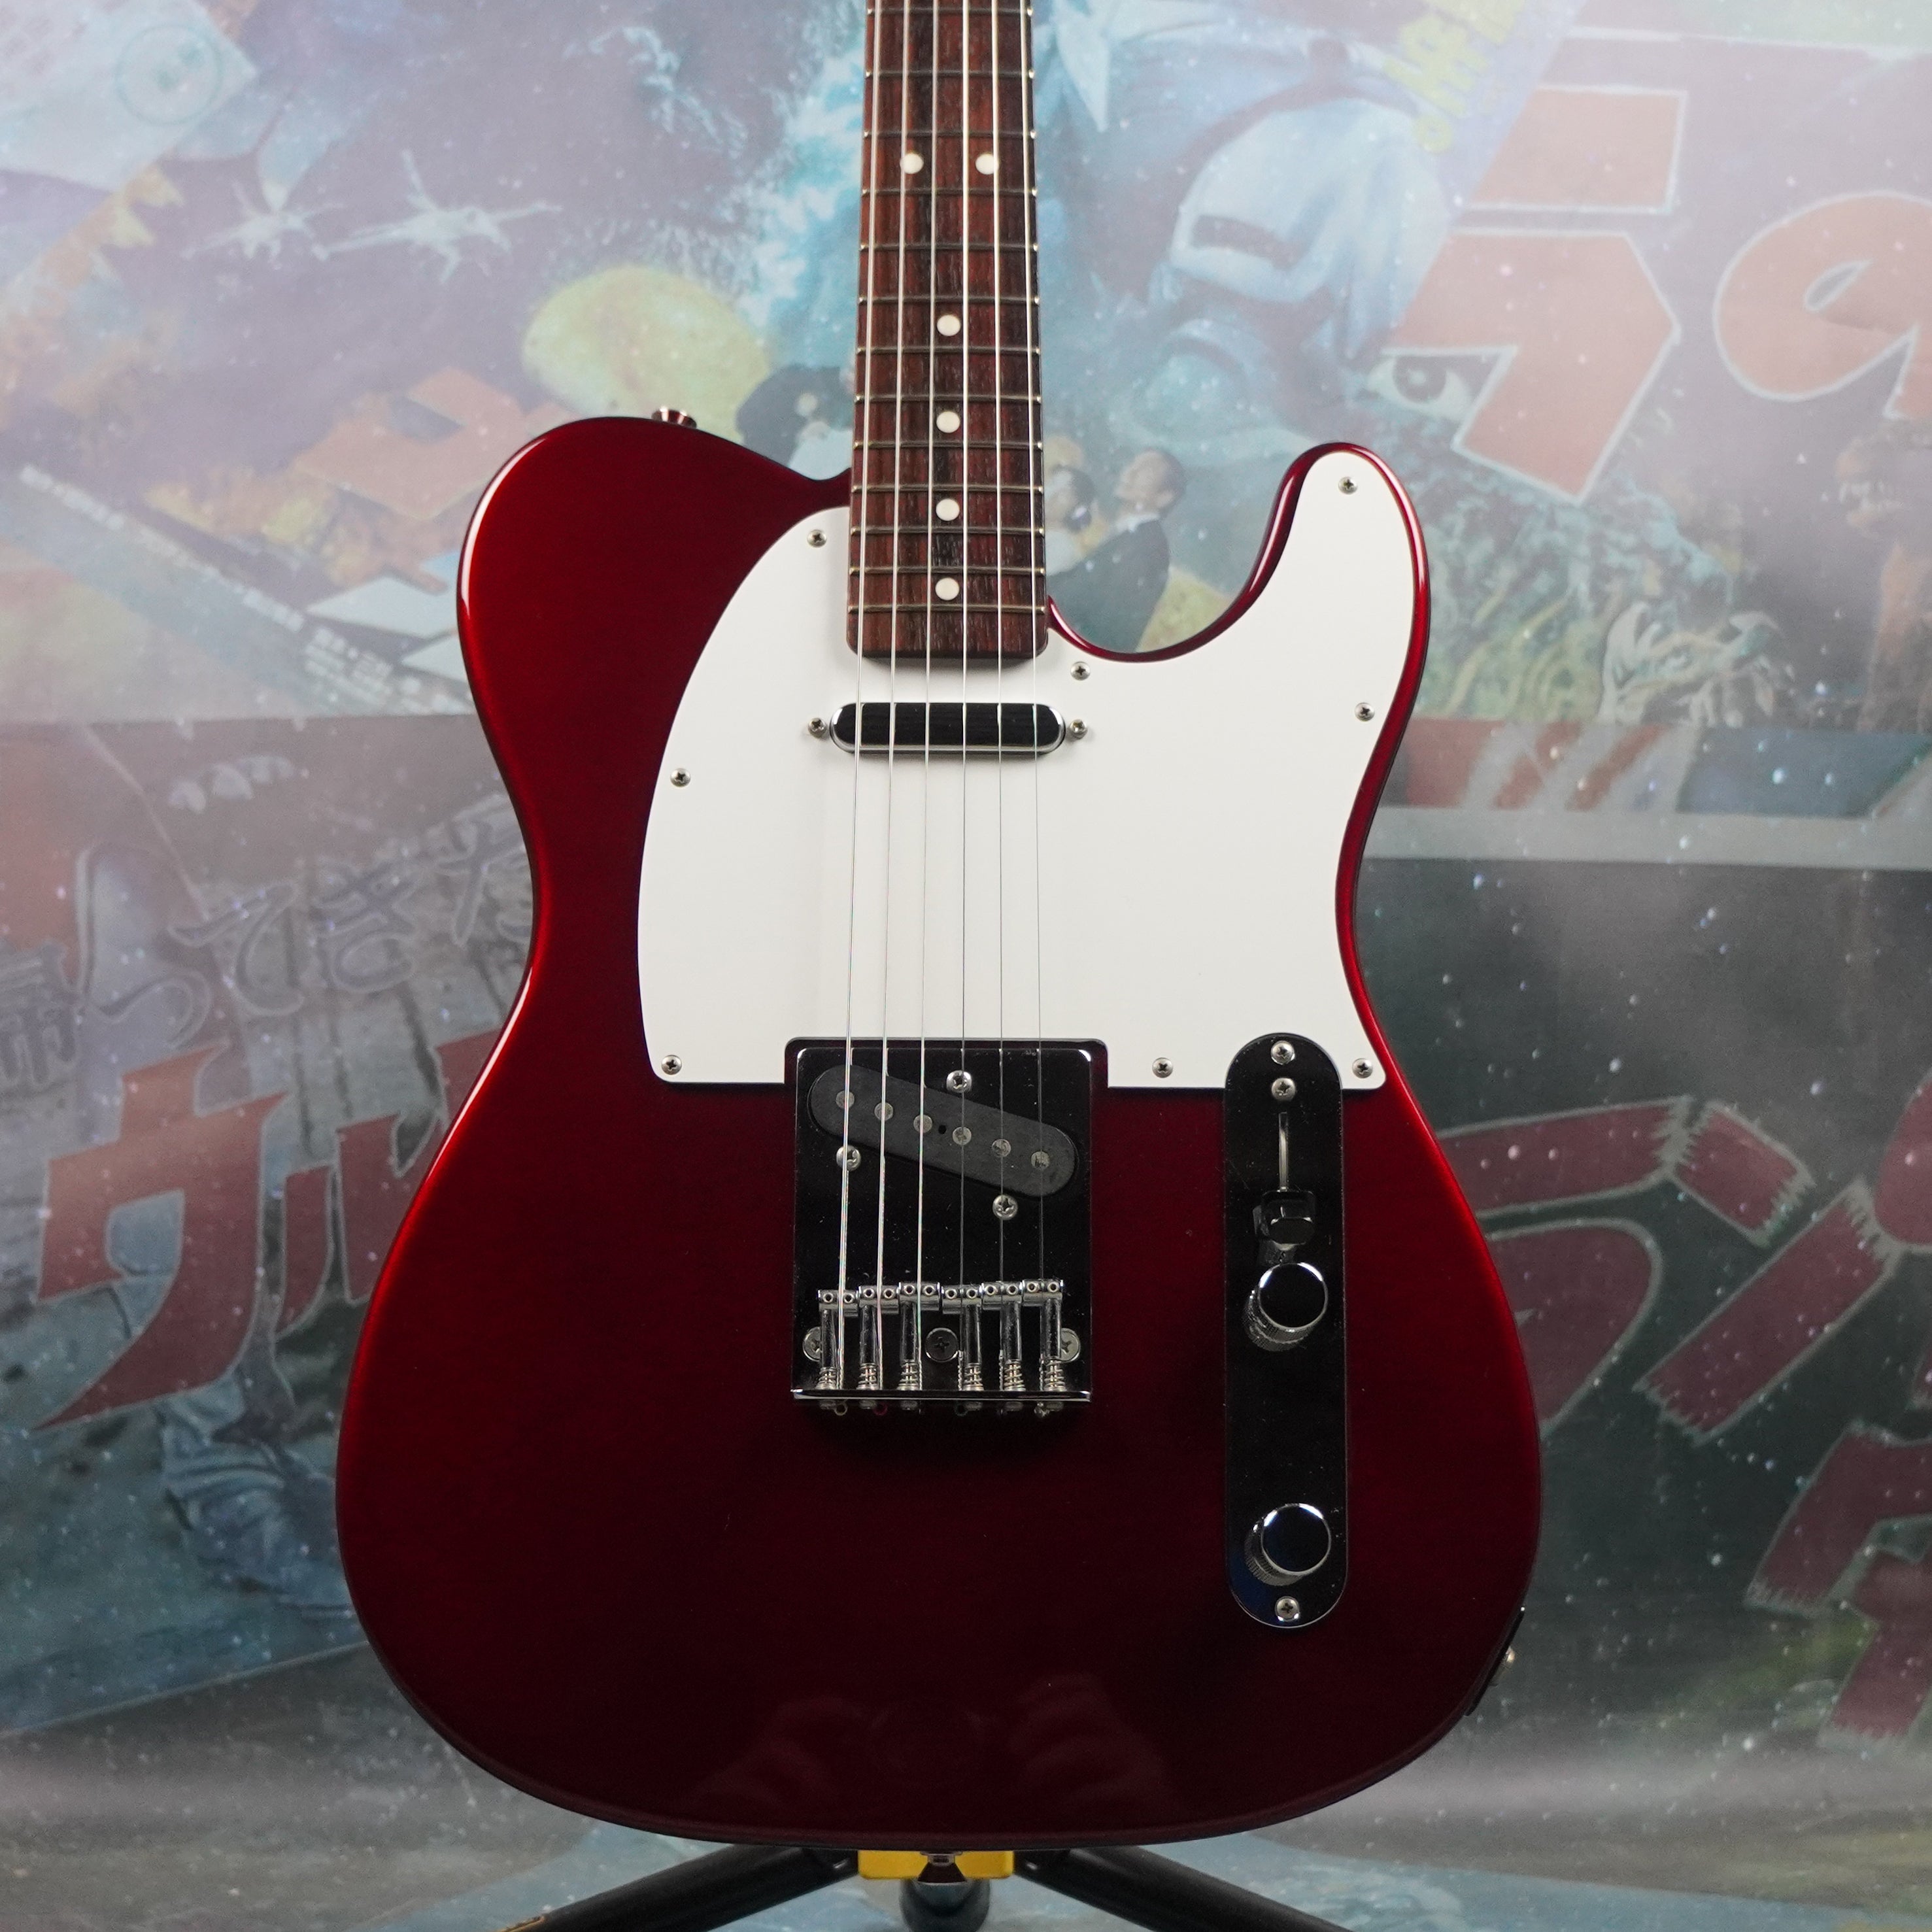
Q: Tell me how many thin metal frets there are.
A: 13